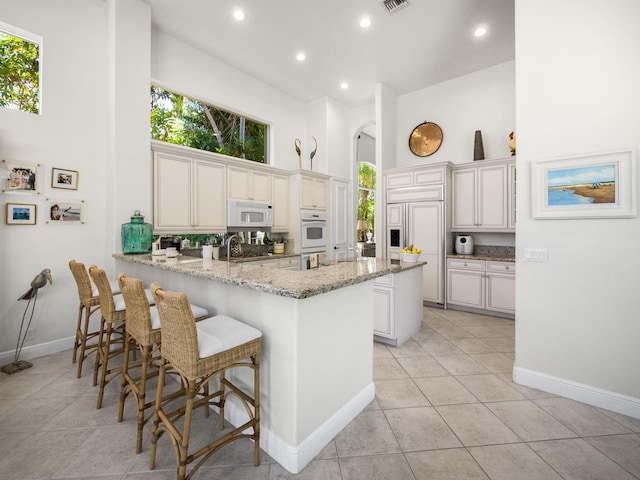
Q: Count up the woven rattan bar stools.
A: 4